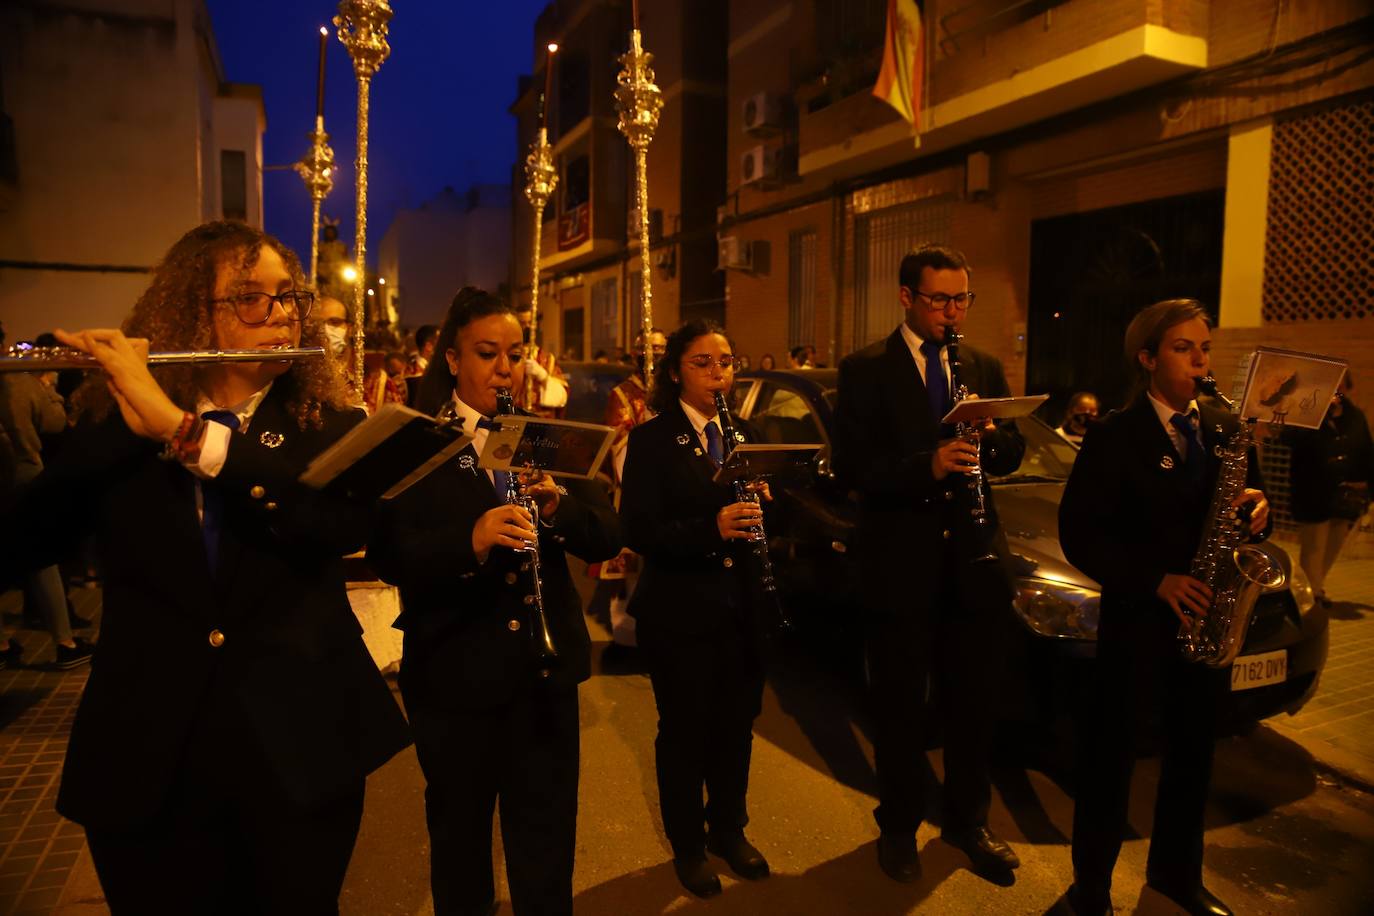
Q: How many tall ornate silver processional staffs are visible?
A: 4